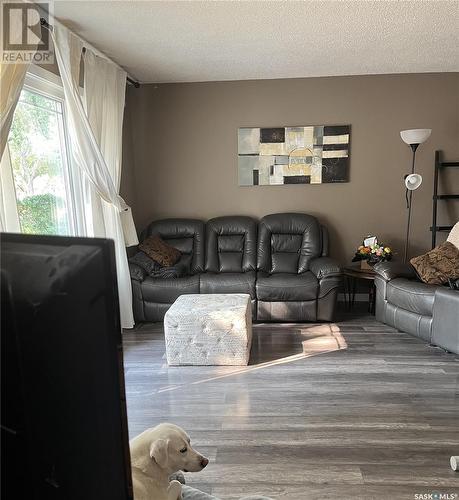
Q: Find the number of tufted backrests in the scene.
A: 3